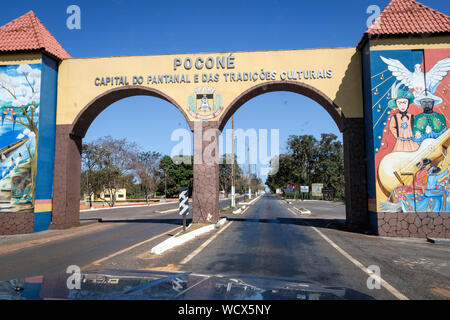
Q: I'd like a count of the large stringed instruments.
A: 1